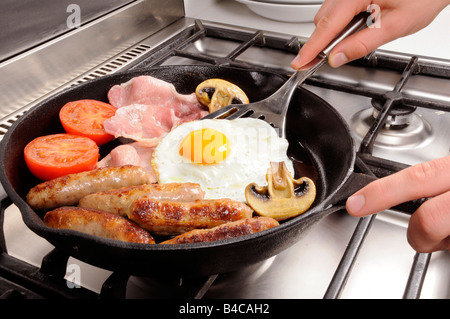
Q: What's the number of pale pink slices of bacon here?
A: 3